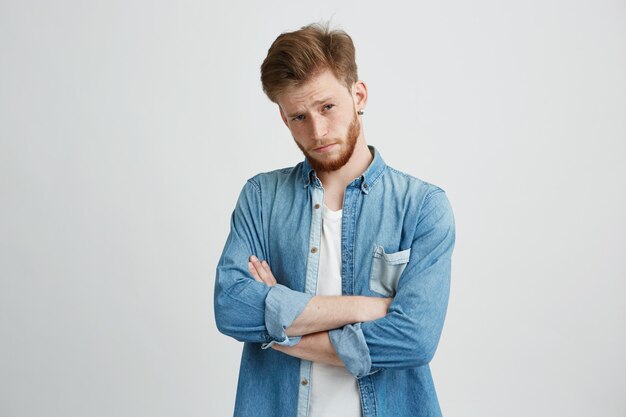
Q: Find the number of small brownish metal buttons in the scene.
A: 4